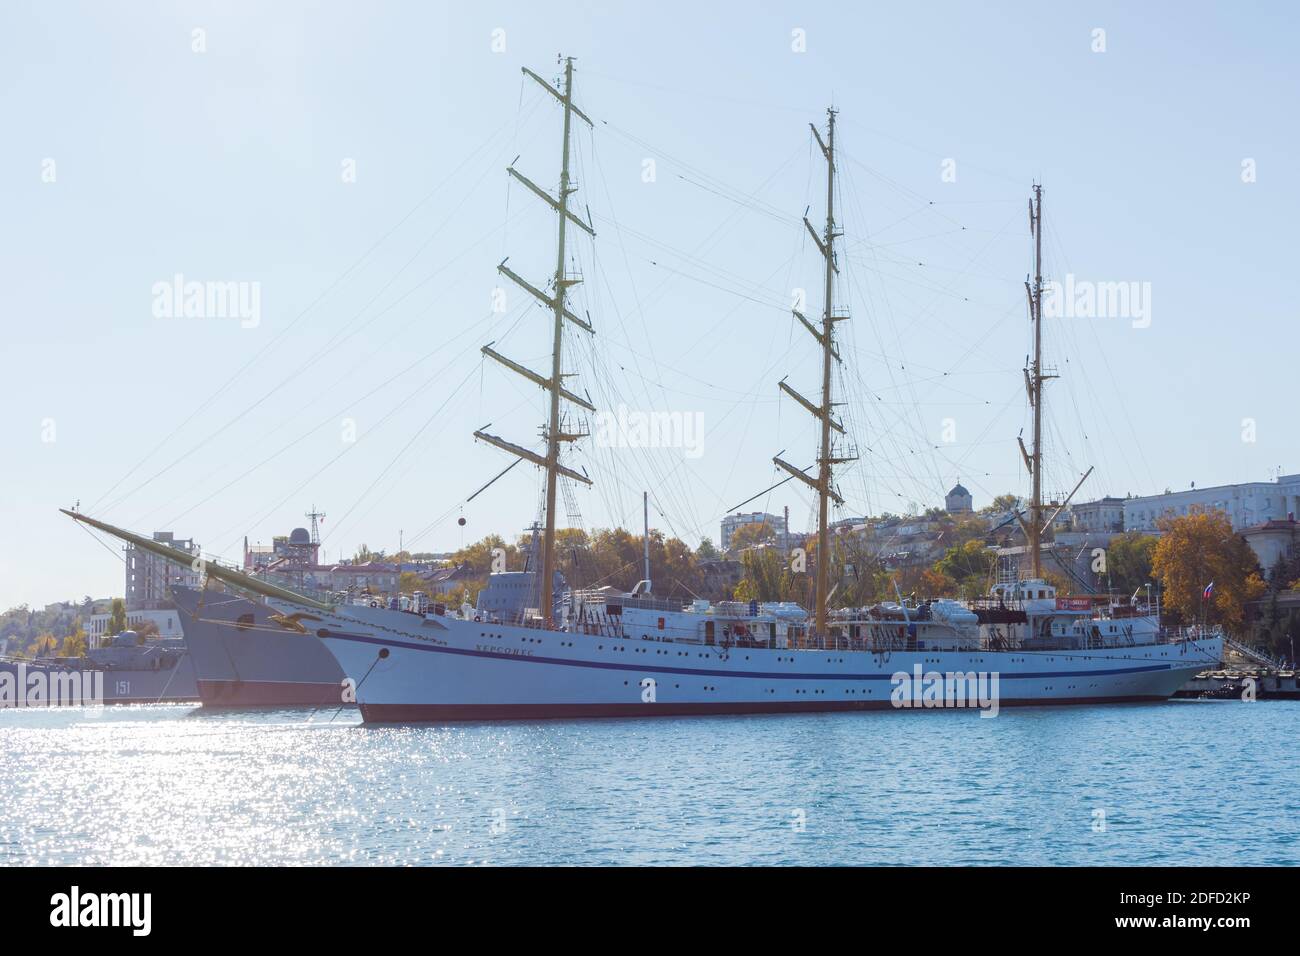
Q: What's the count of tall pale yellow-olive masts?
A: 3